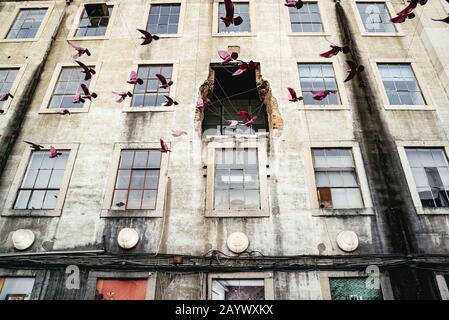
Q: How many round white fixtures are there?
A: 4